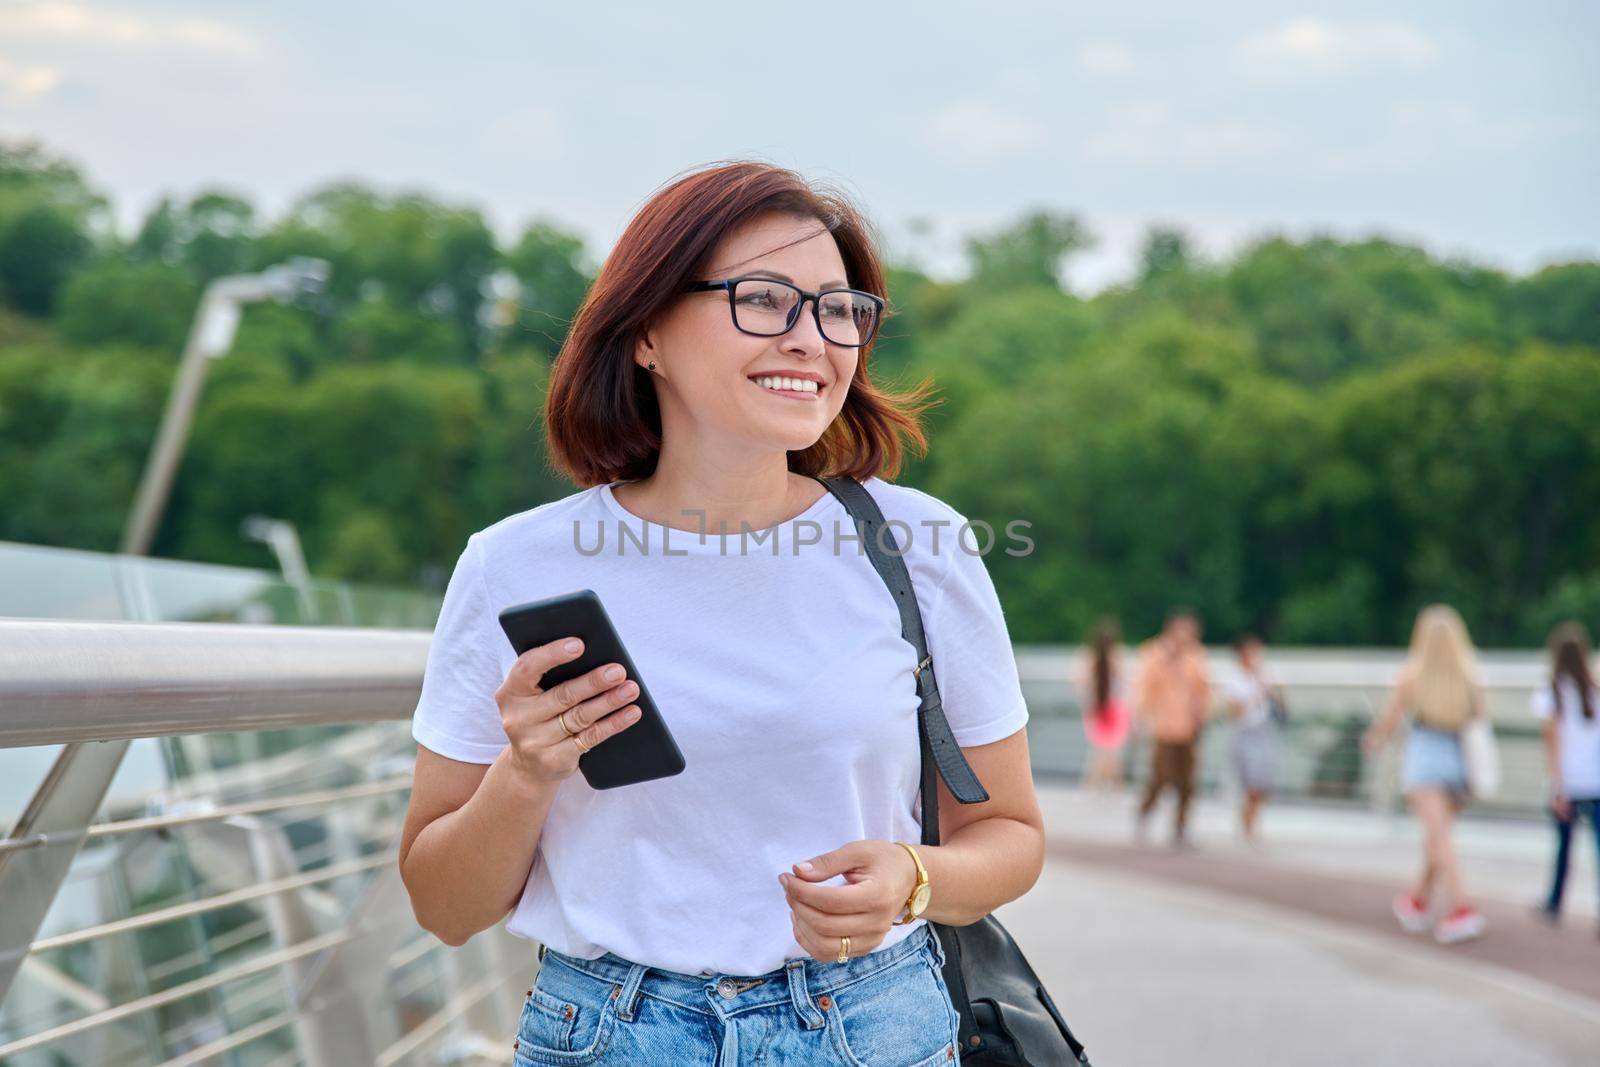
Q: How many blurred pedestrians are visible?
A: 5